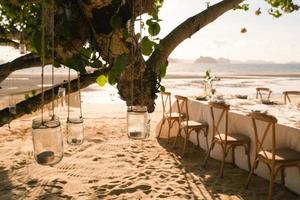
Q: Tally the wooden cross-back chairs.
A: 6